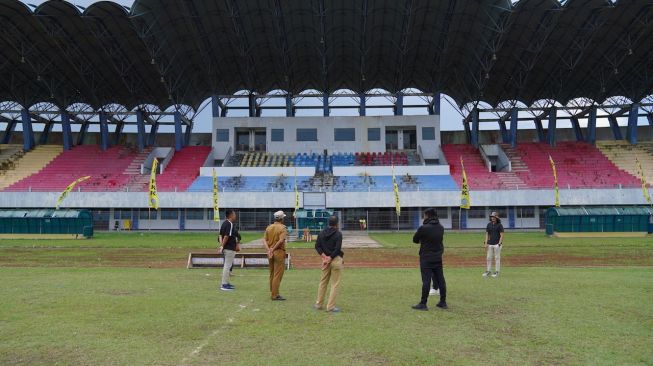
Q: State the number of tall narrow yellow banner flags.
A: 8